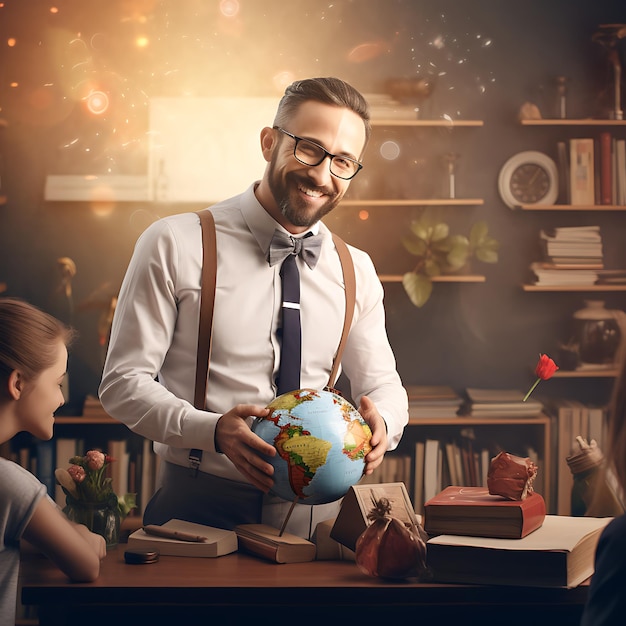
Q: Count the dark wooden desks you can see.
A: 1